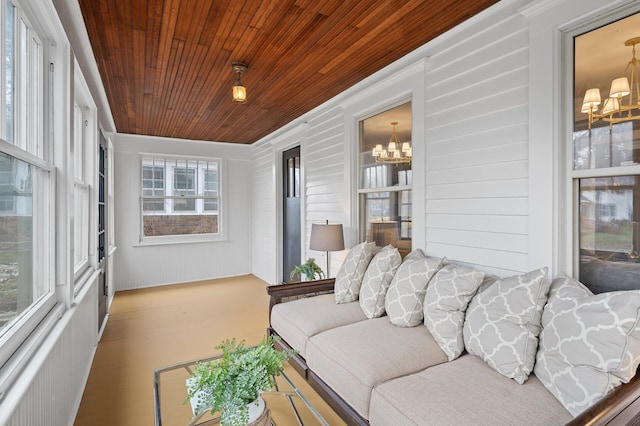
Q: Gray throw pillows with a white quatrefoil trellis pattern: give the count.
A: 6